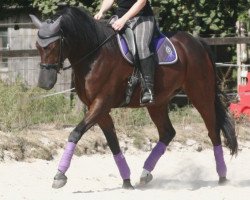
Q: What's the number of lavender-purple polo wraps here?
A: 4